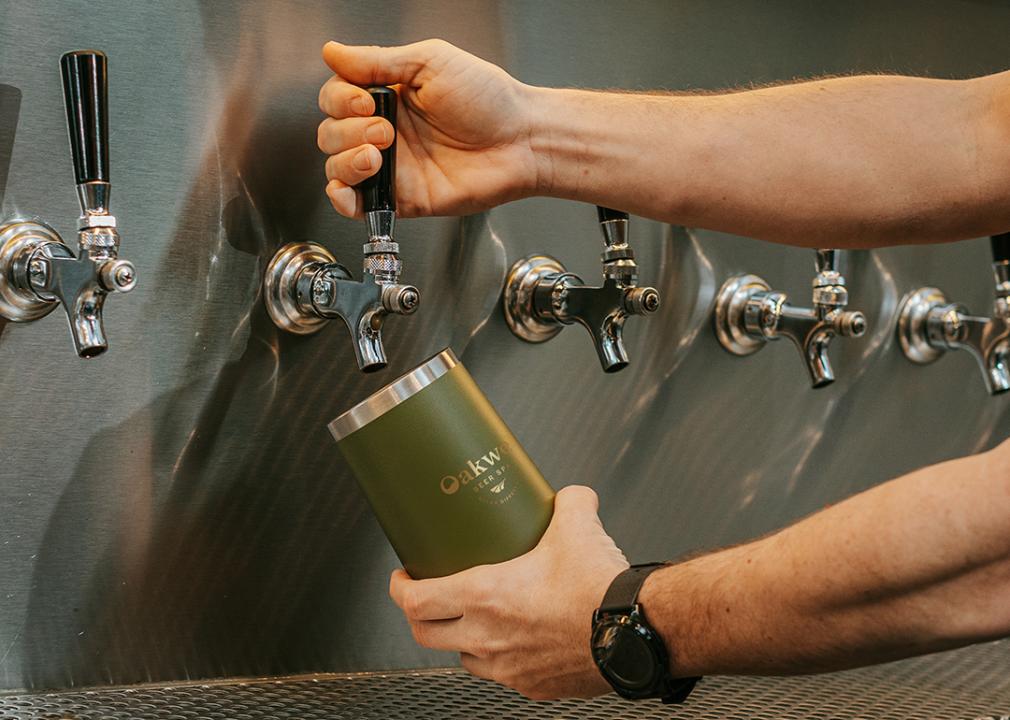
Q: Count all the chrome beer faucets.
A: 5